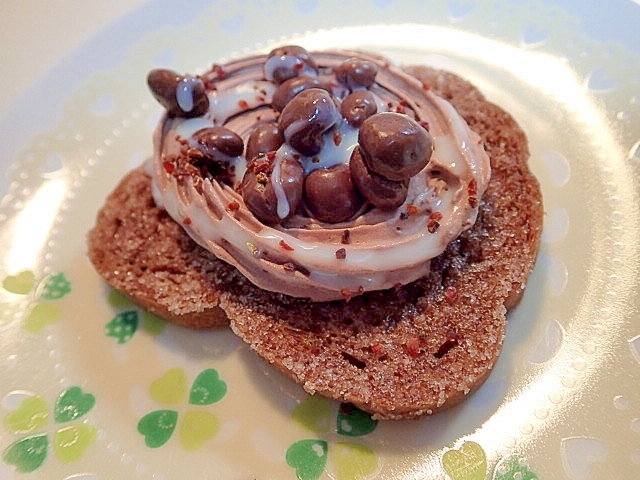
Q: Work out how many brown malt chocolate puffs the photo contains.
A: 12